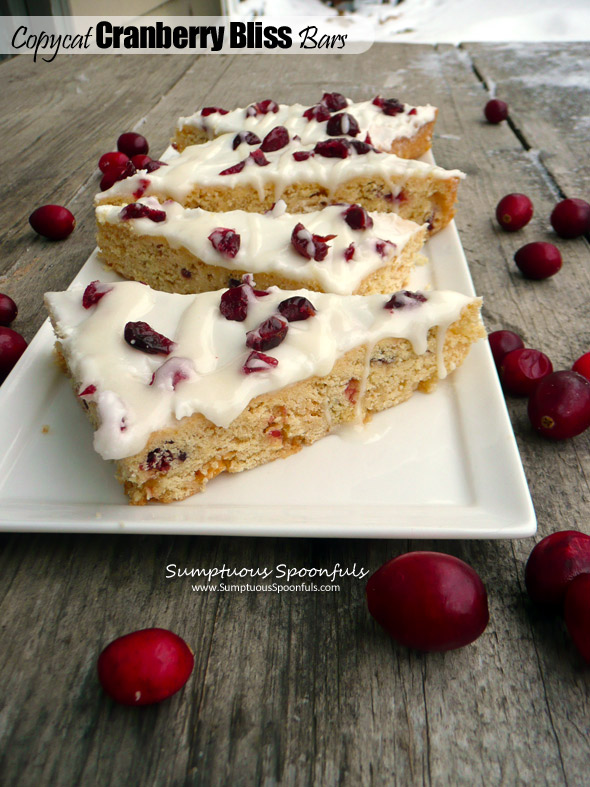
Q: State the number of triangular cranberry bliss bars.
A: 4